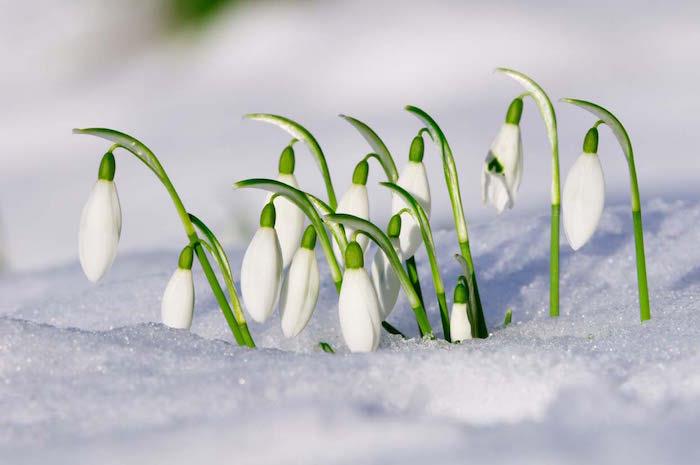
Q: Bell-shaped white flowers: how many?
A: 12